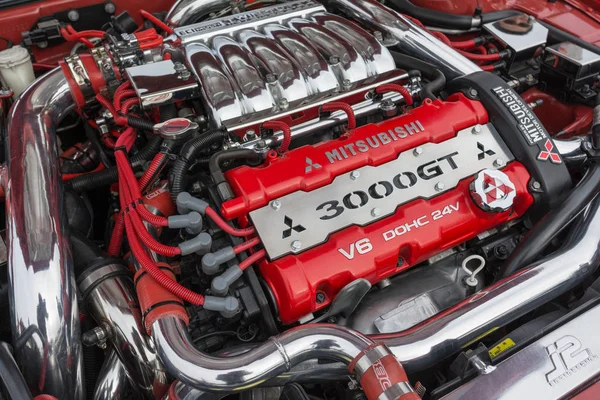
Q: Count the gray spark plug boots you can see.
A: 6